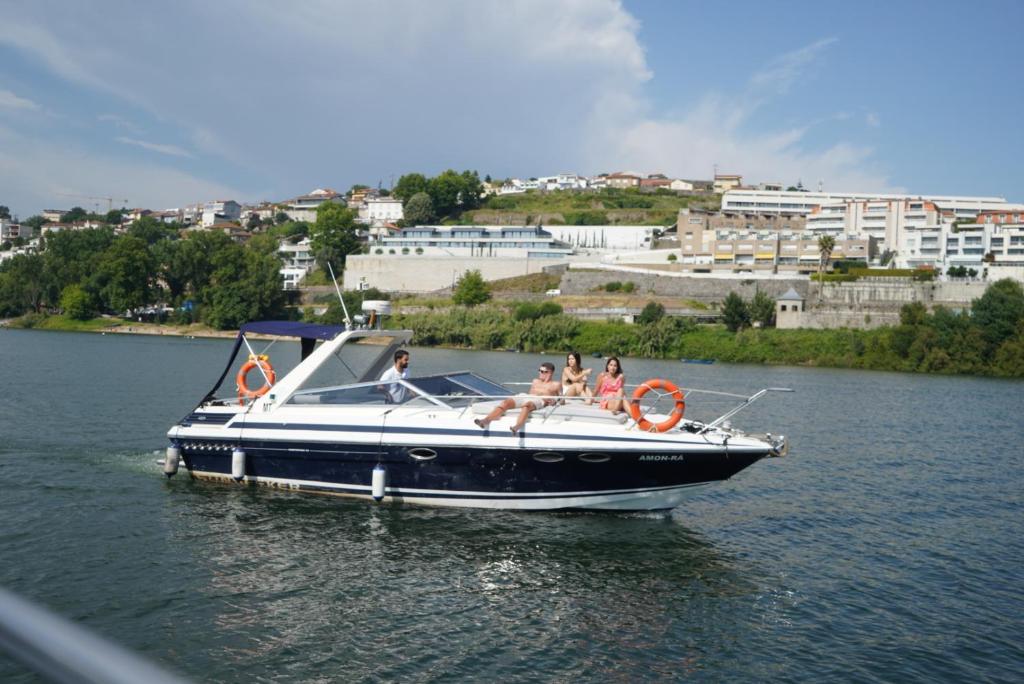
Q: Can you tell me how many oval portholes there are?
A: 3